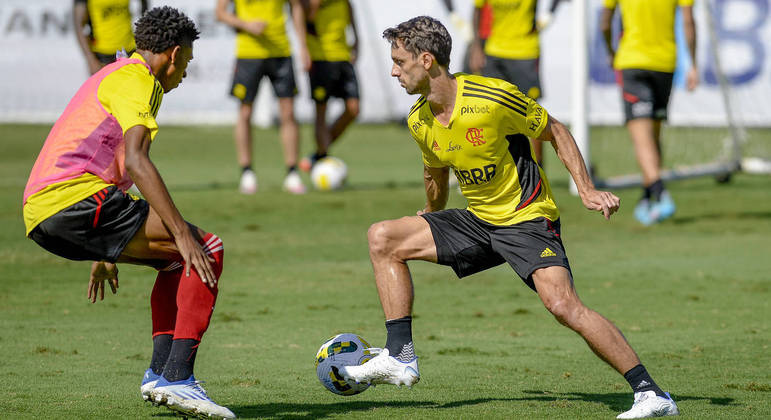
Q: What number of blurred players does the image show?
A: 5